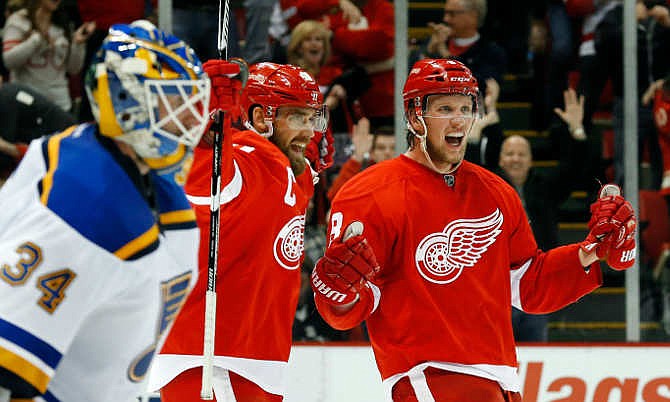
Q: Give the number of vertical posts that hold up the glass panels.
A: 3